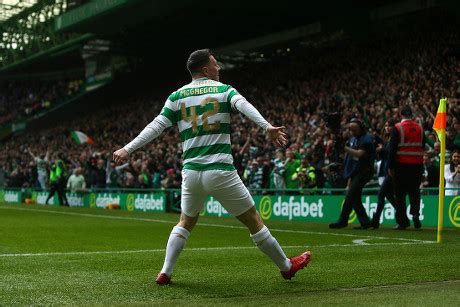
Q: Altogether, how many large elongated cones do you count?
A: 0